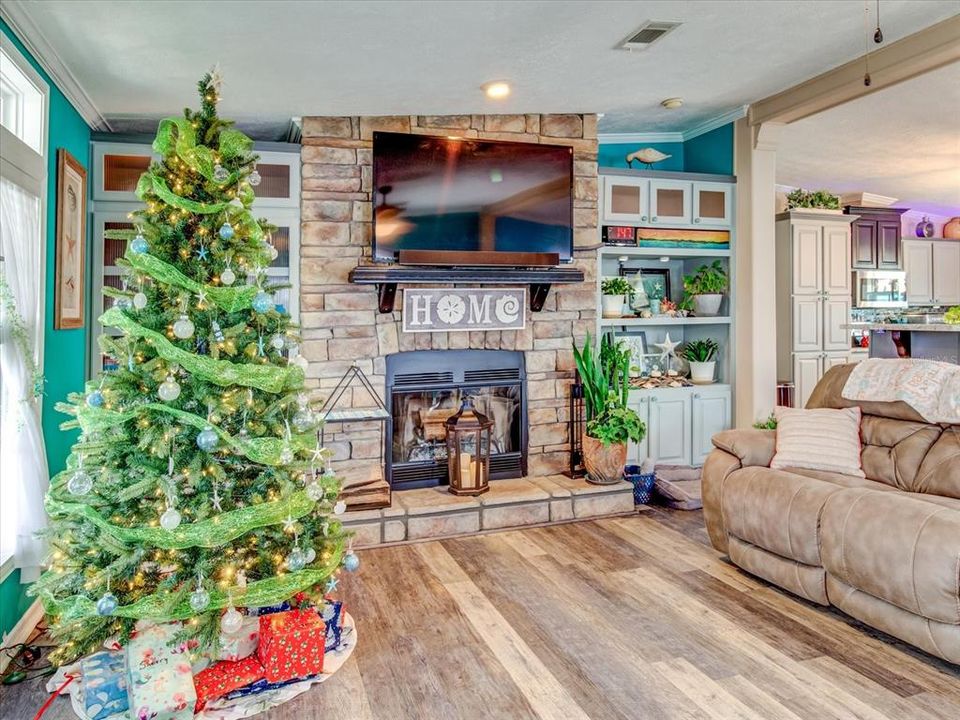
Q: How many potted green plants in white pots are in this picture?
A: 3